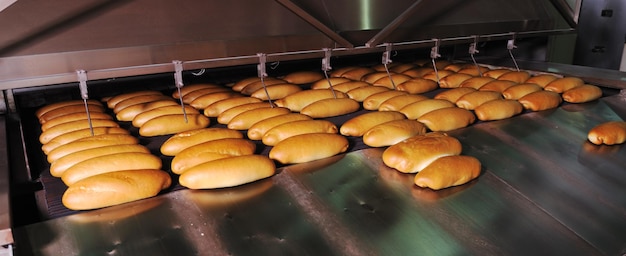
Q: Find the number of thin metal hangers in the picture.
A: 8